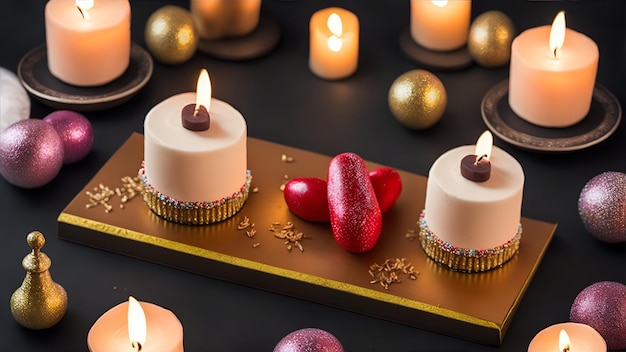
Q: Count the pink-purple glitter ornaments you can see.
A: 5